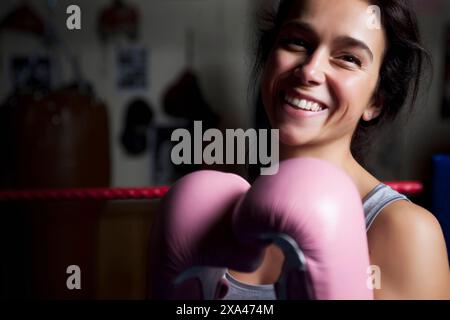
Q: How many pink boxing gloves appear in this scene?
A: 2